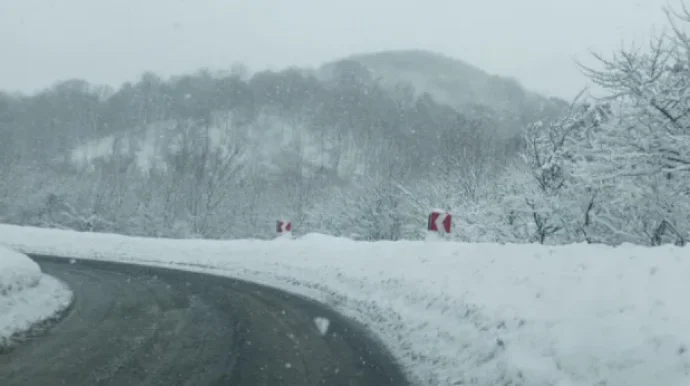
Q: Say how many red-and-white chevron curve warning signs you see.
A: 2